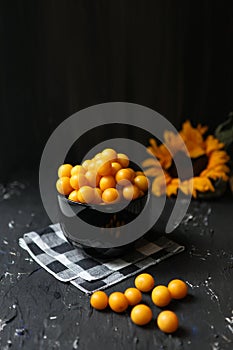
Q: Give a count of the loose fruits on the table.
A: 8